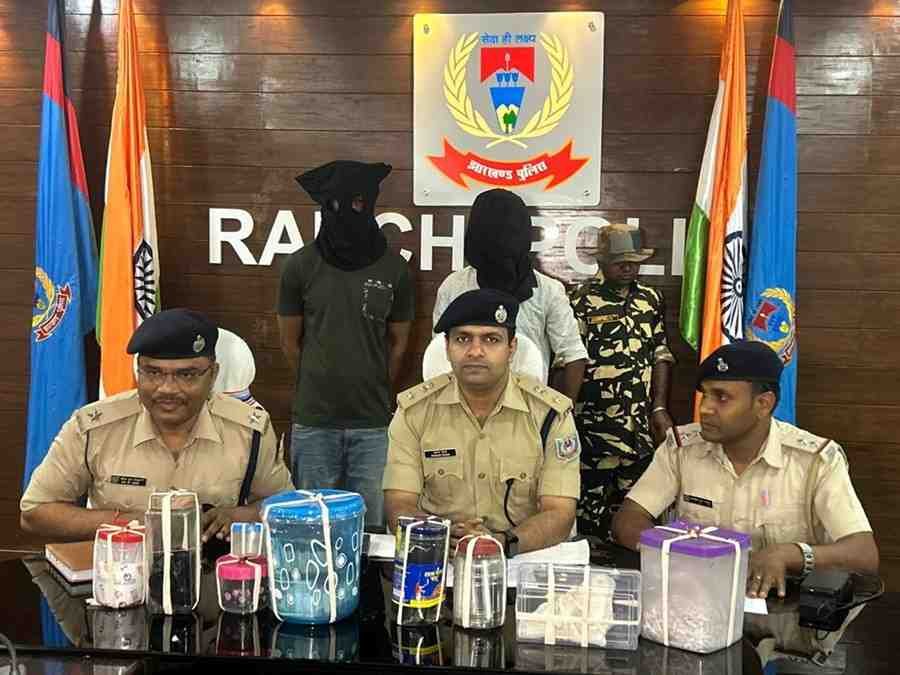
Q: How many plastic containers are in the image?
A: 9